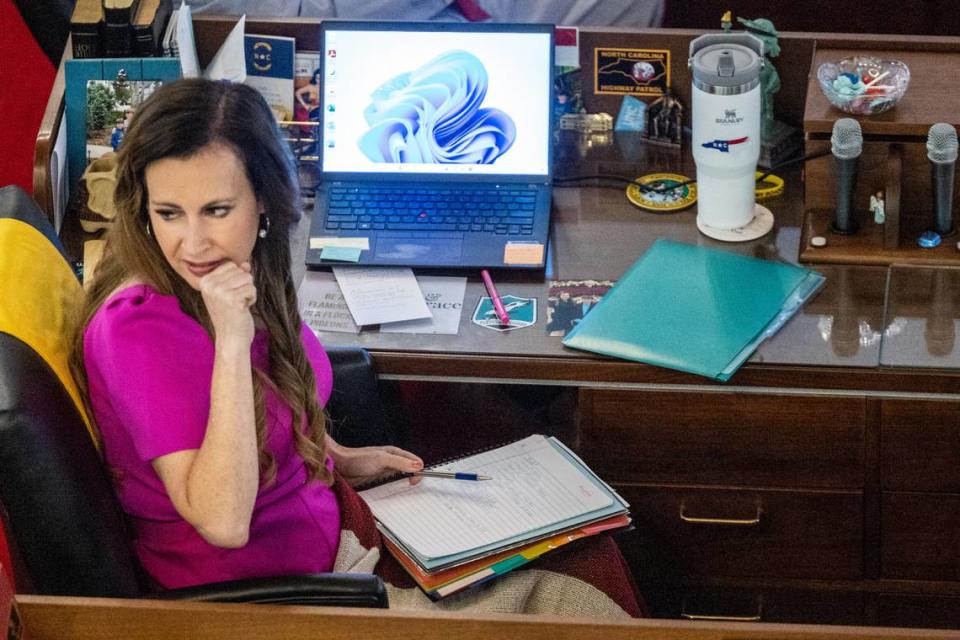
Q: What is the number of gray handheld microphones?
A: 2